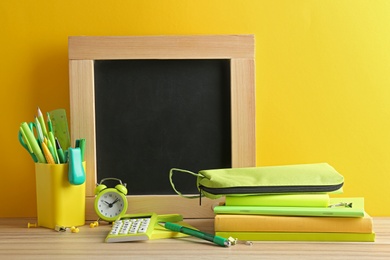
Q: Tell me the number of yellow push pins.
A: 3